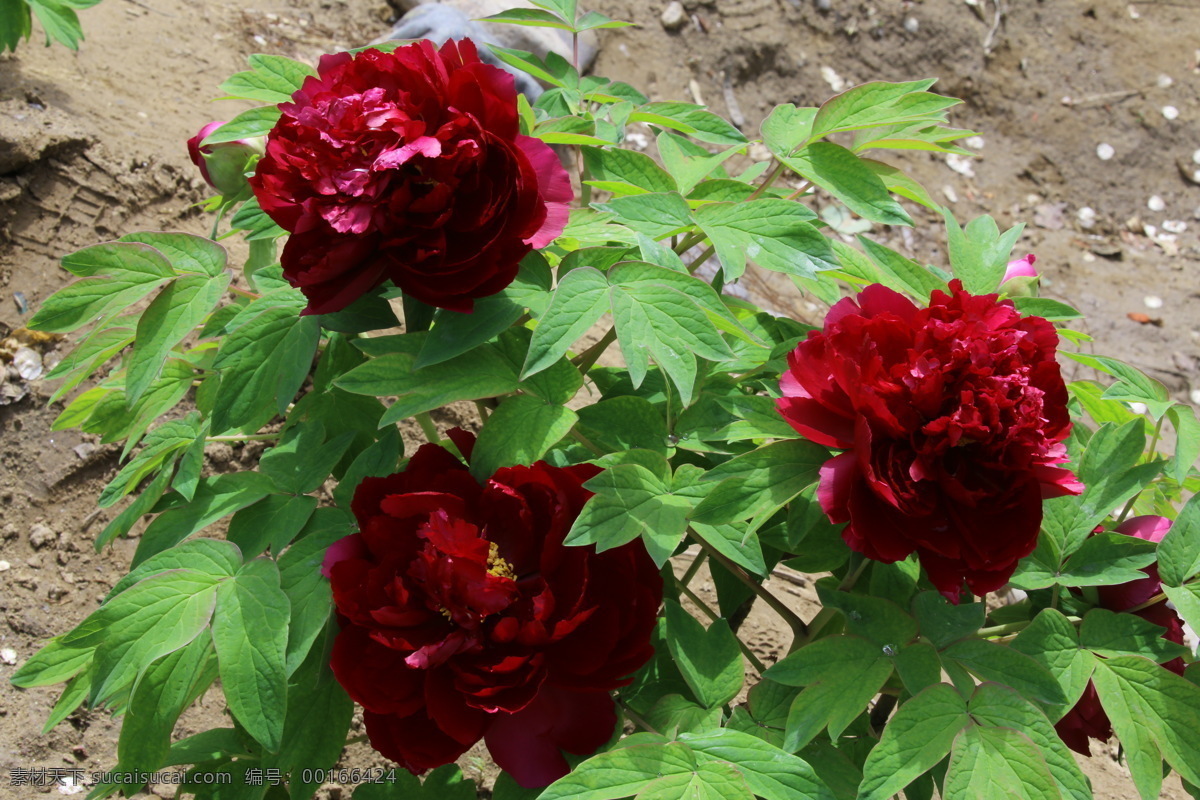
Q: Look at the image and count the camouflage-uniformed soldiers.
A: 0